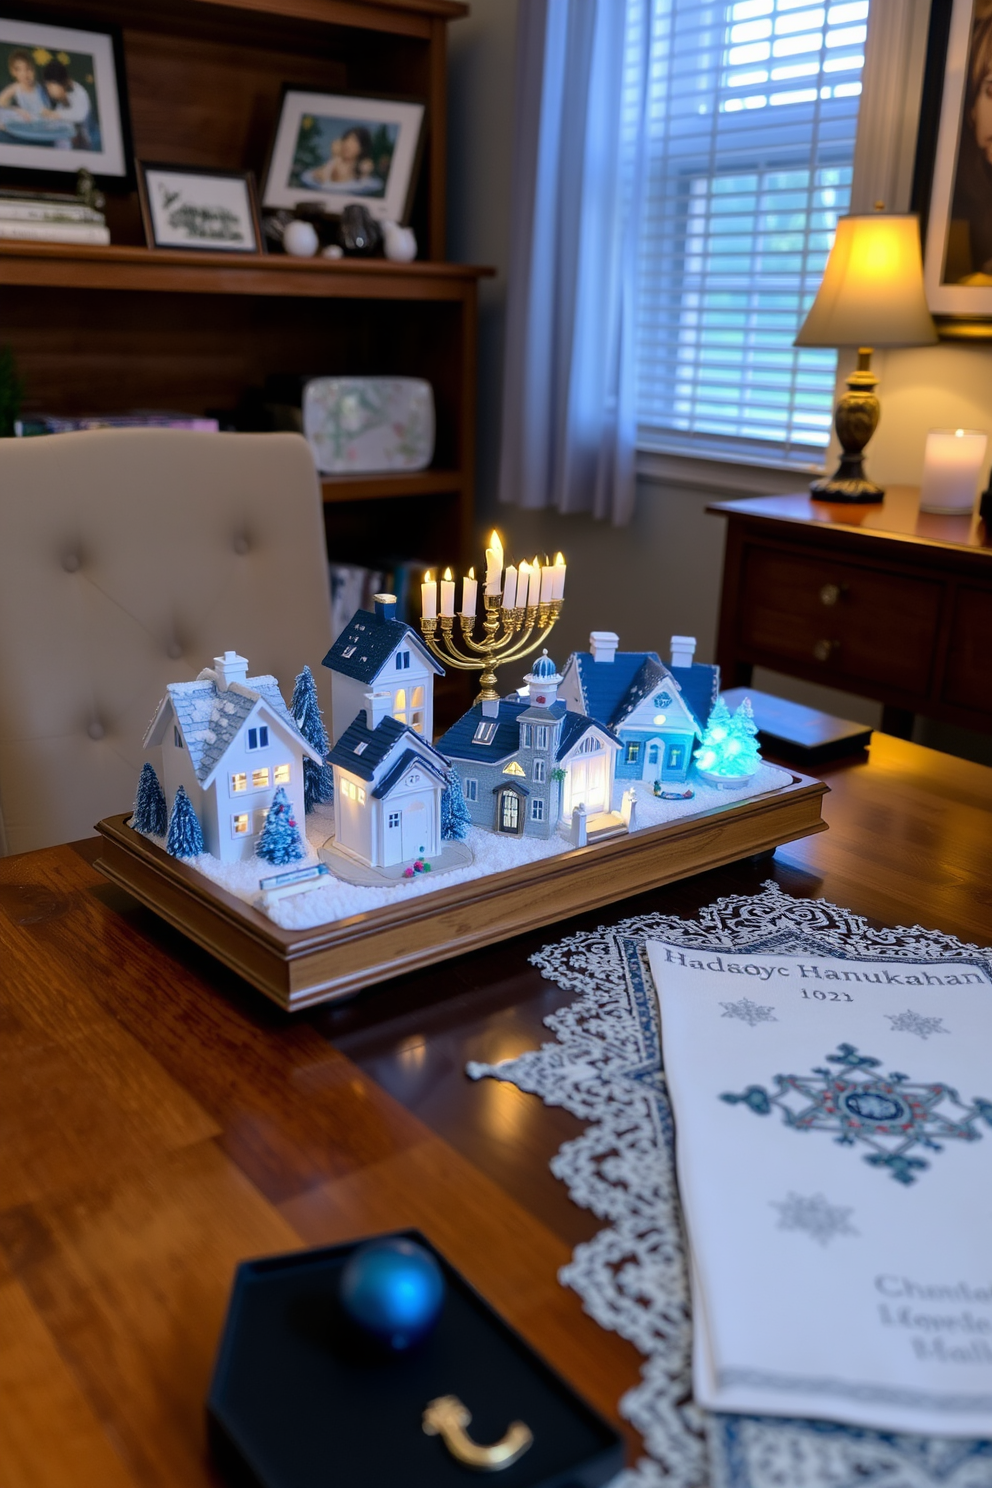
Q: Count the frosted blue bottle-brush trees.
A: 5